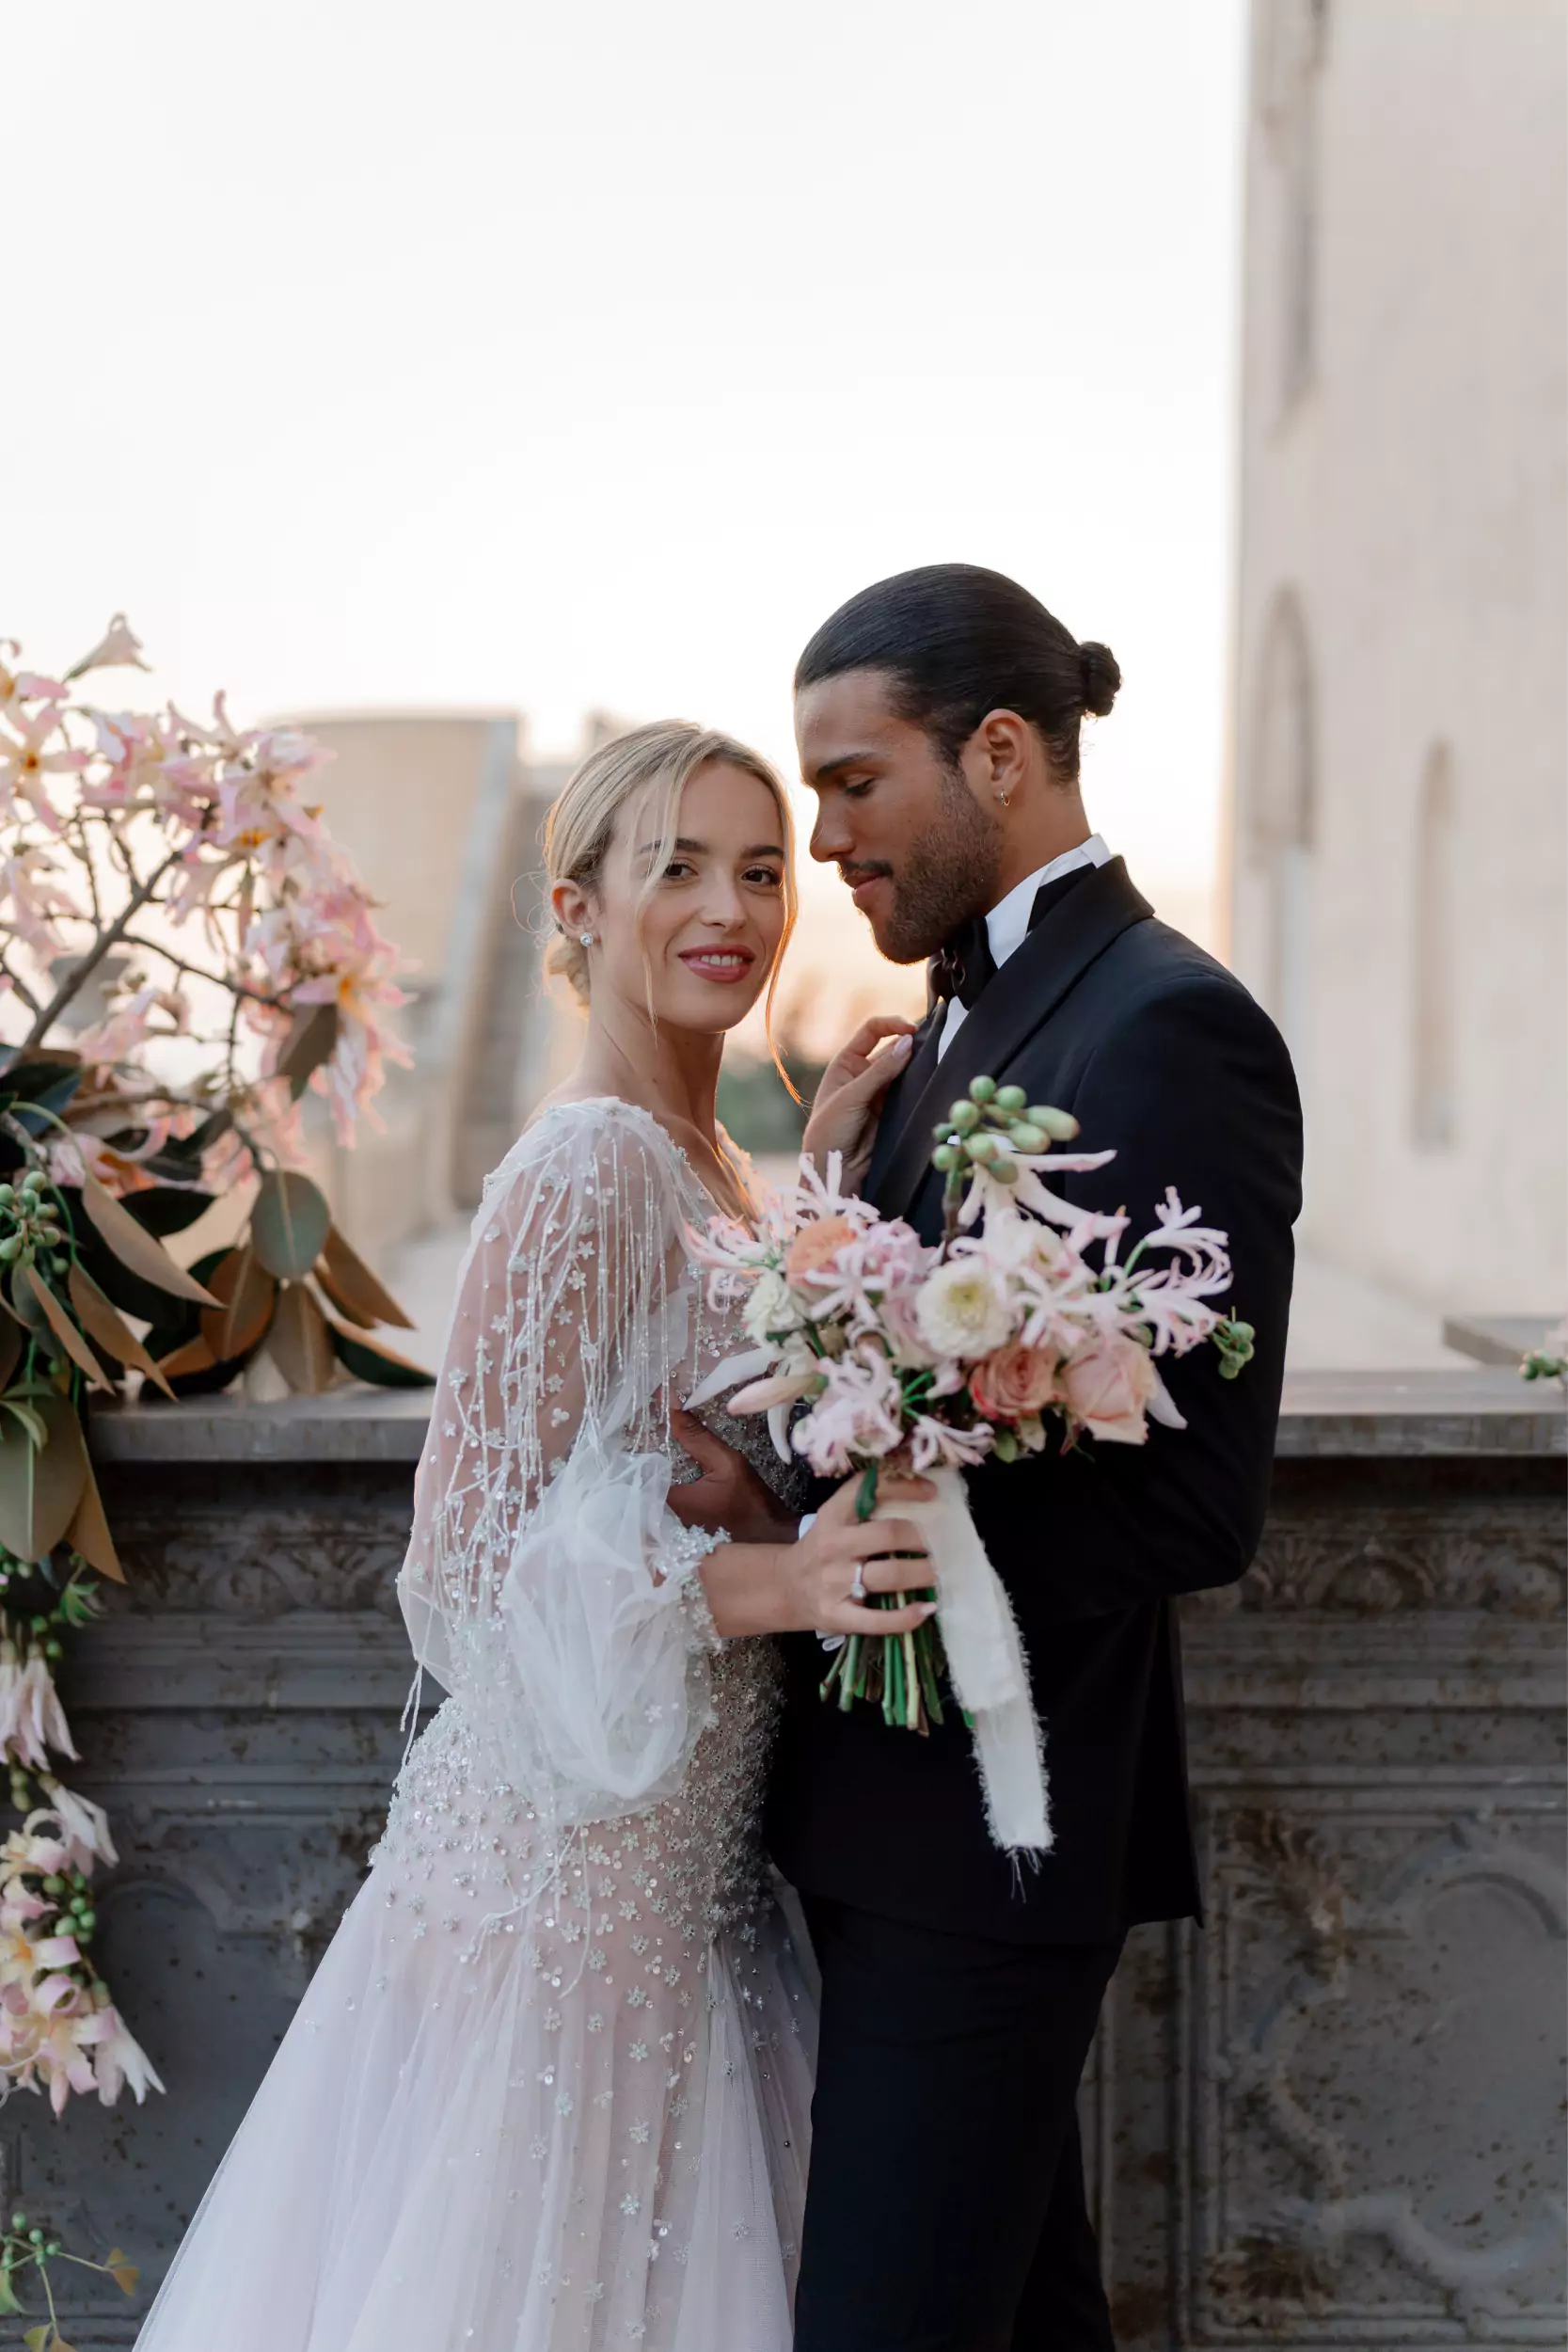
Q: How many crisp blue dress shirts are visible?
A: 0